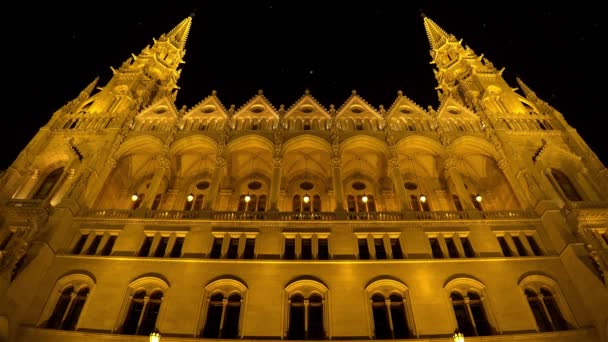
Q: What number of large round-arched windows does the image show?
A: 7